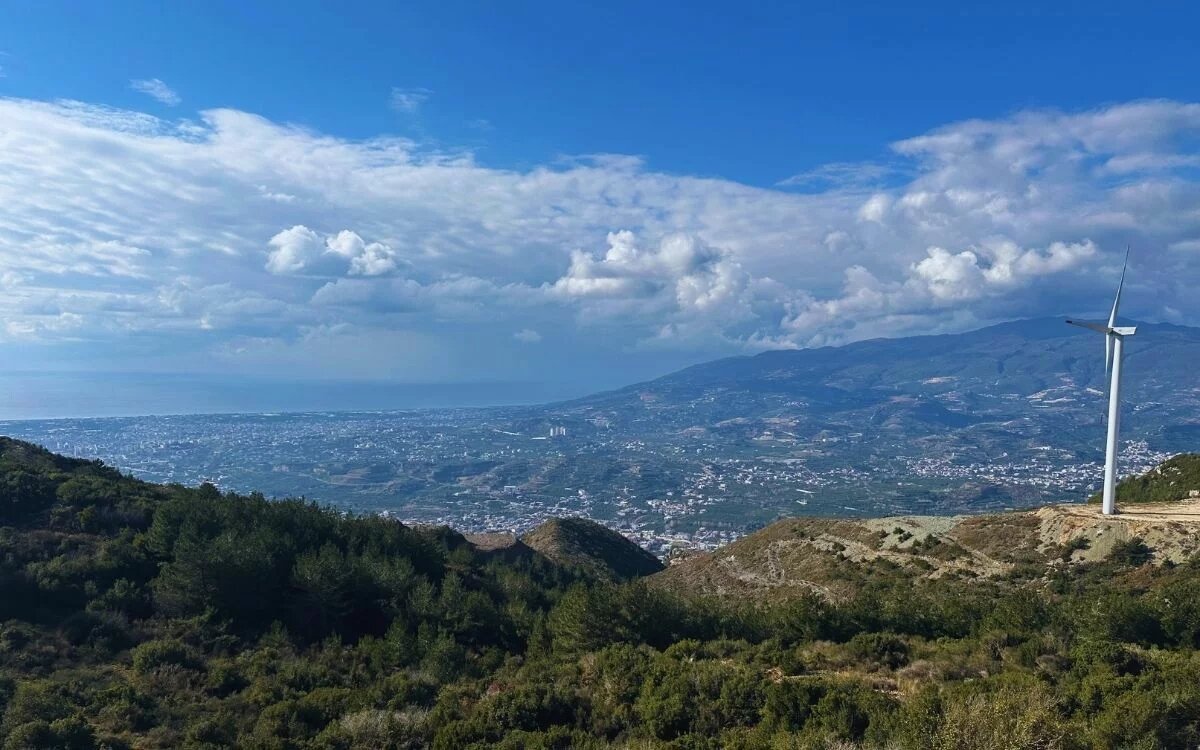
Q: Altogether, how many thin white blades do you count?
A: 3